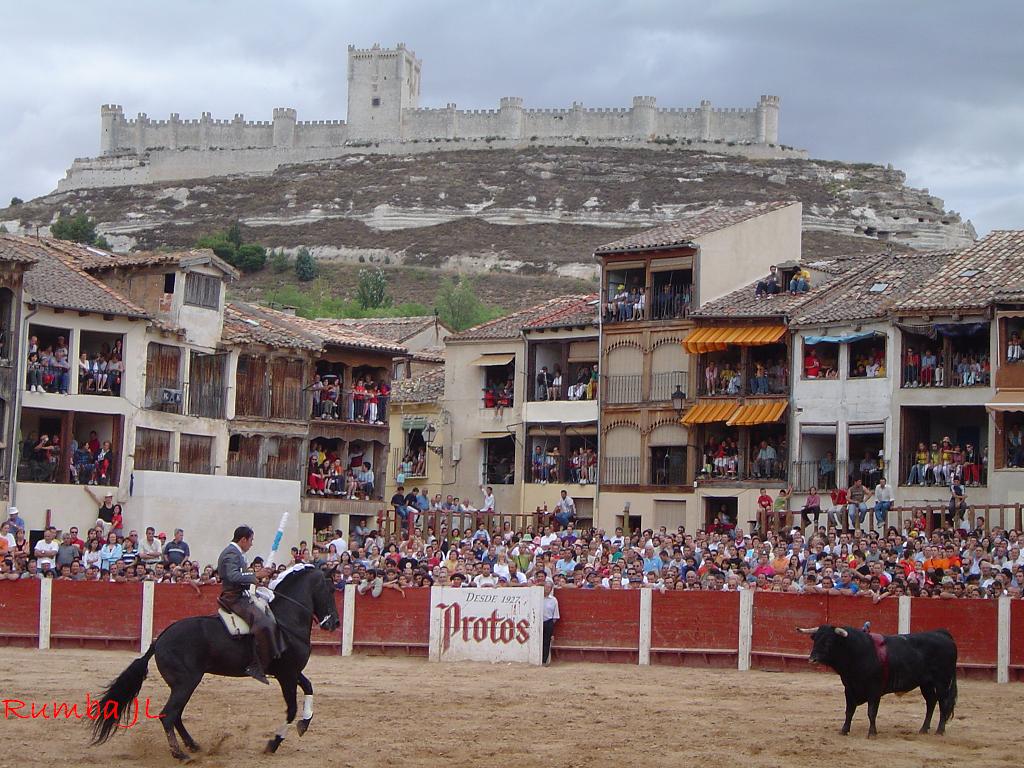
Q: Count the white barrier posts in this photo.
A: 7